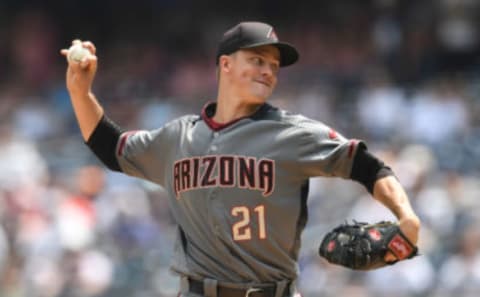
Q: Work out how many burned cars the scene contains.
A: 0